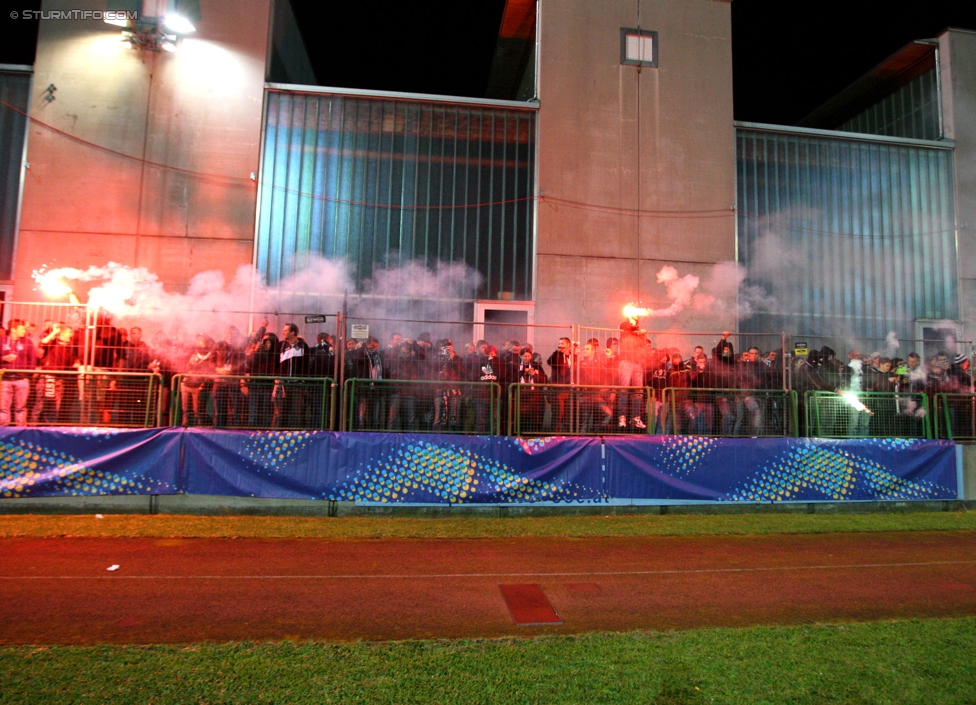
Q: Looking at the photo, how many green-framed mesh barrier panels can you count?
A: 7